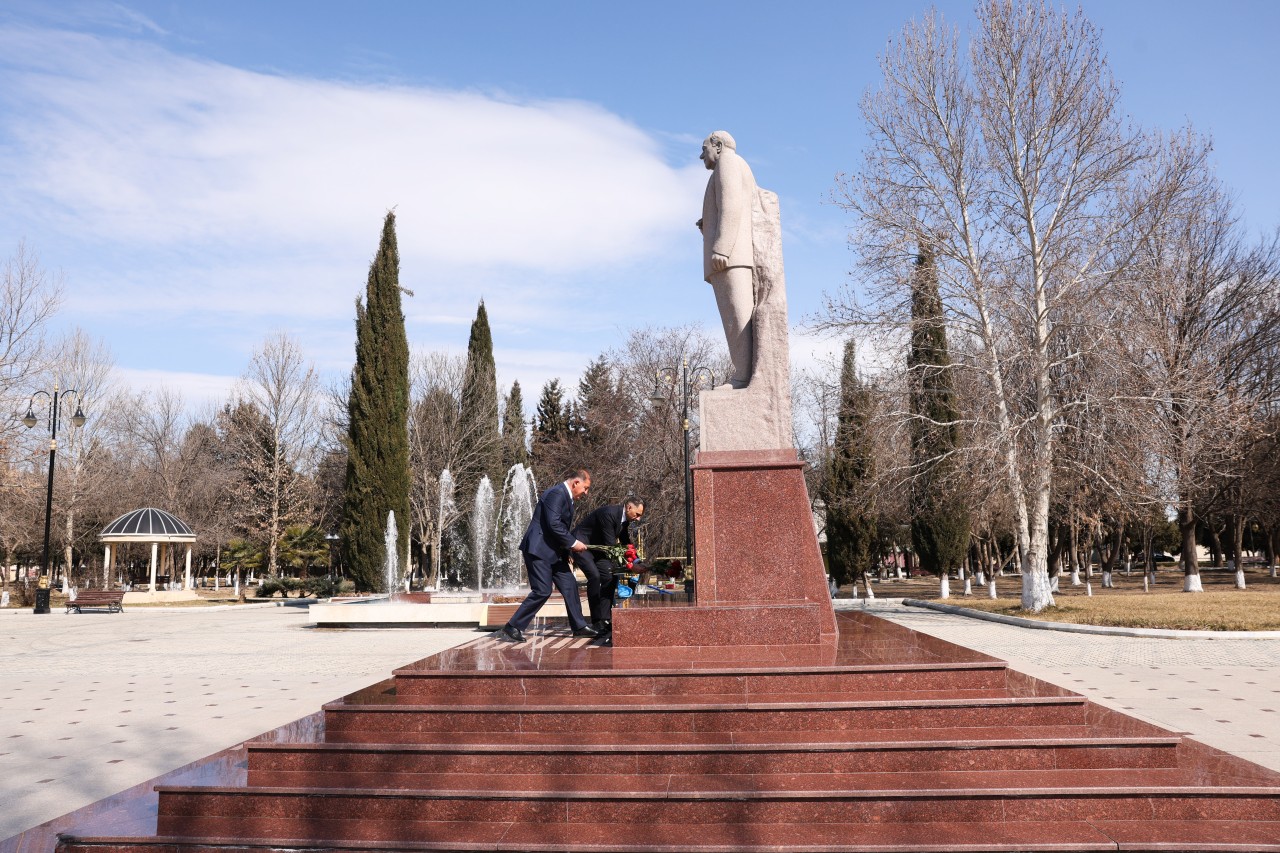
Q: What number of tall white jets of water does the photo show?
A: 4